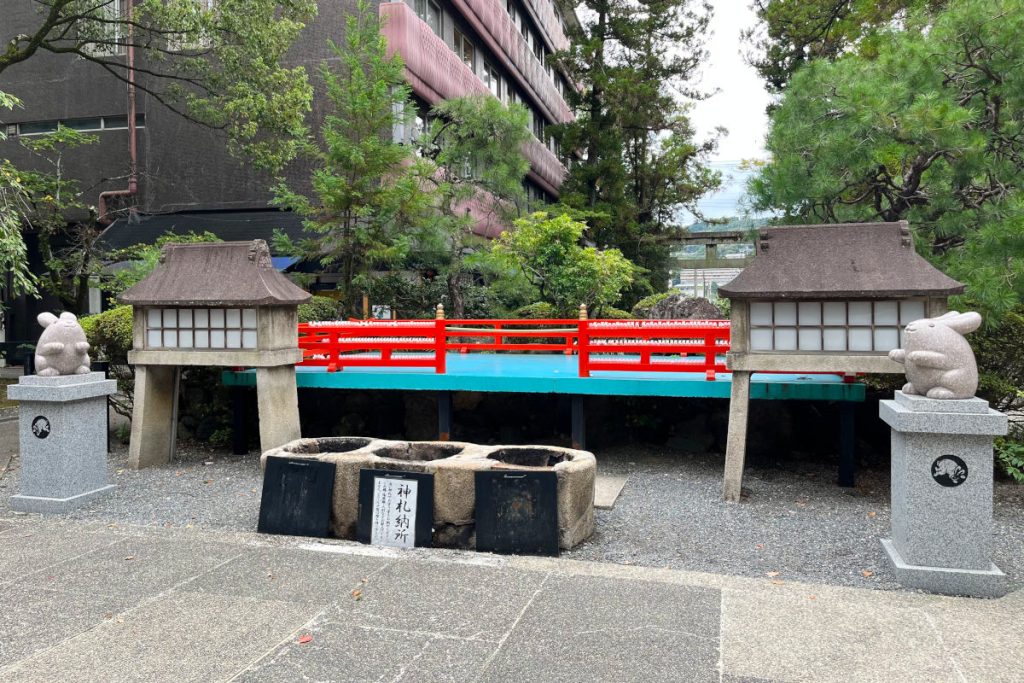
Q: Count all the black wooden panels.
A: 3